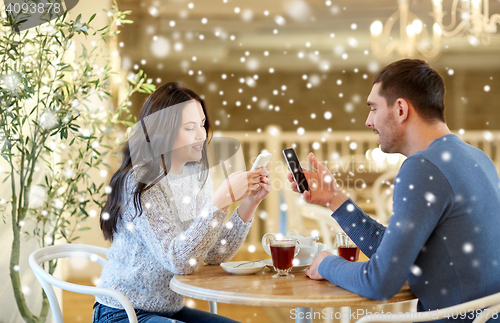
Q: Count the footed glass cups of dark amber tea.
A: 2